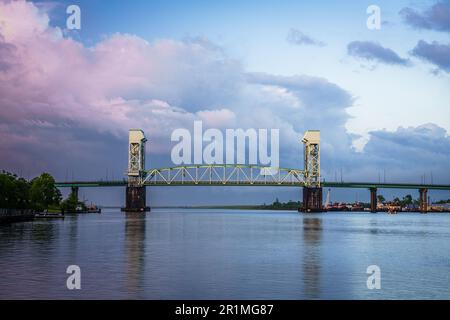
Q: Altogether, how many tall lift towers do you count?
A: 2